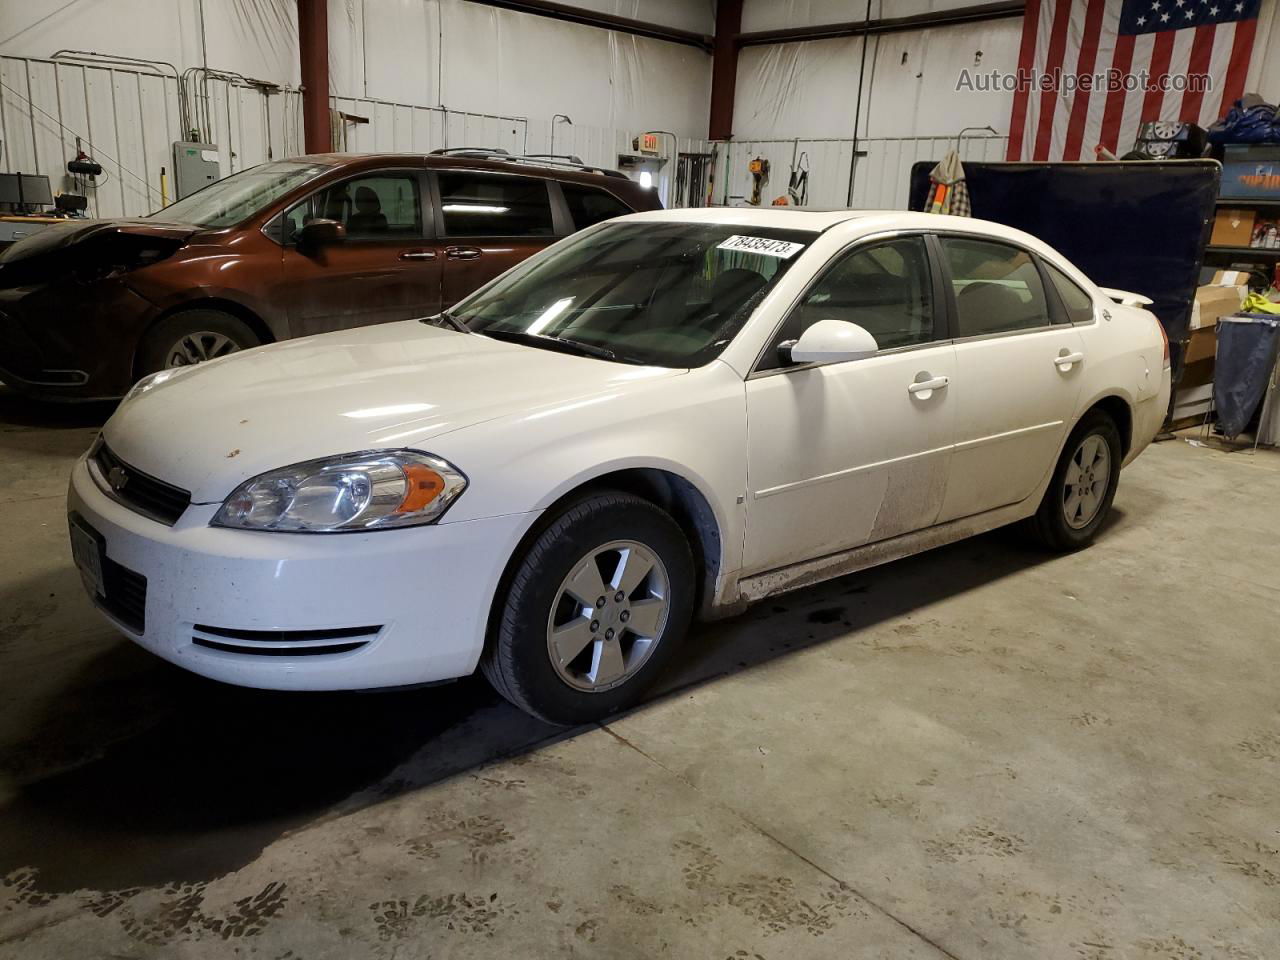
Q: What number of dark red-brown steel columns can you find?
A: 2